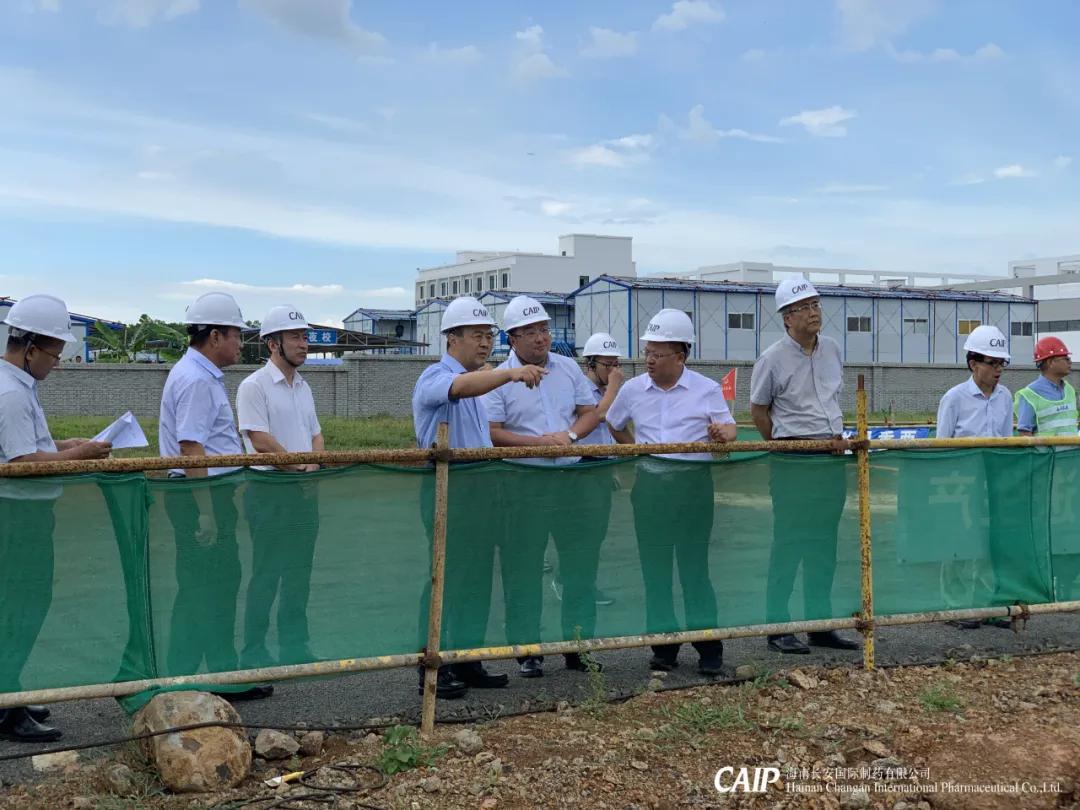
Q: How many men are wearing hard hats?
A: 10